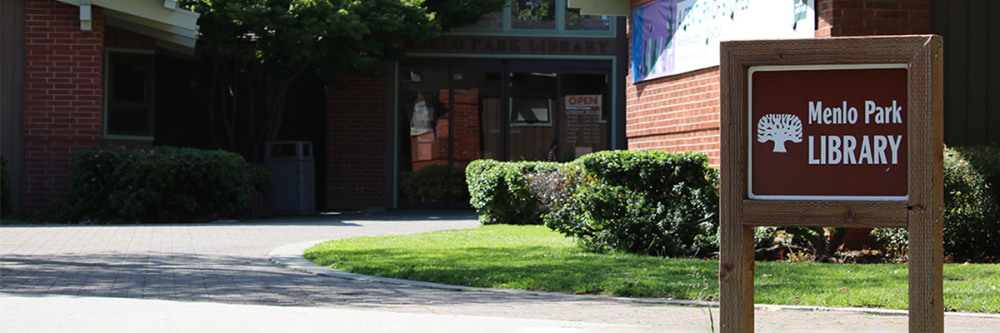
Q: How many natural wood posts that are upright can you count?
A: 2